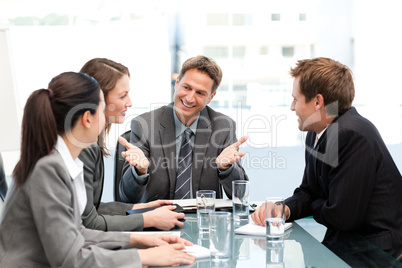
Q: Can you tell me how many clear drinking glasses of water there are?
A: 4